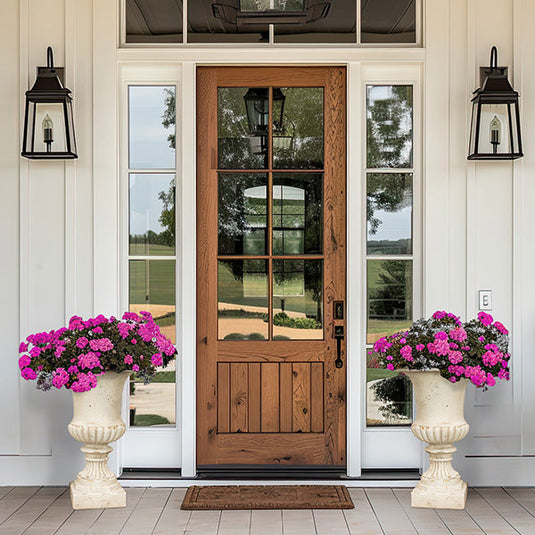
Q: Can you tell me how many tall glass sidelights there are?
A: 2